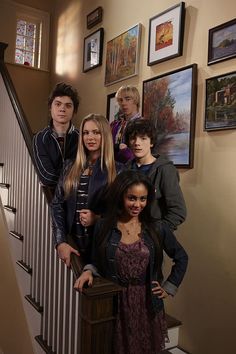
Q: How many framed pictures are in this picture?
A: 8